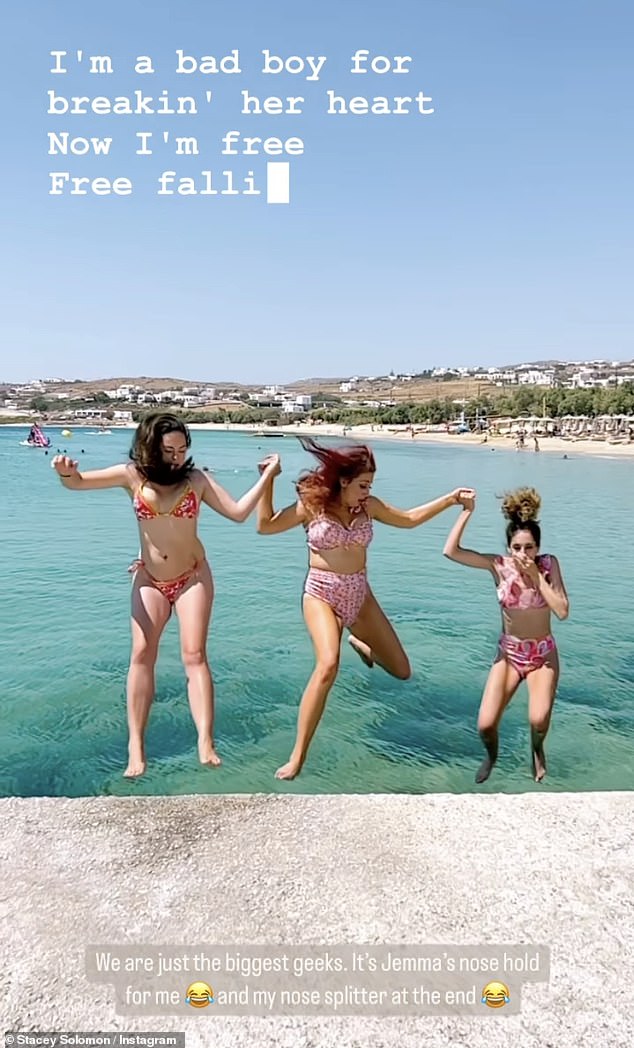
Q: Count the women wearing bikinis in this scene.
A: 3